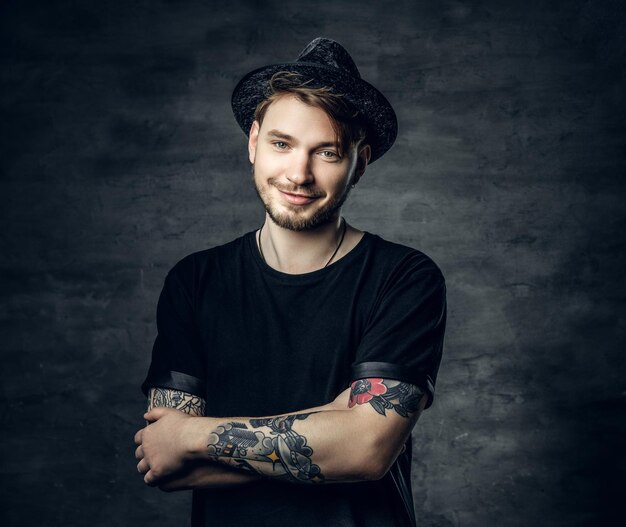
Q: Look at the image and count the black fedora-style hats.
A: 1